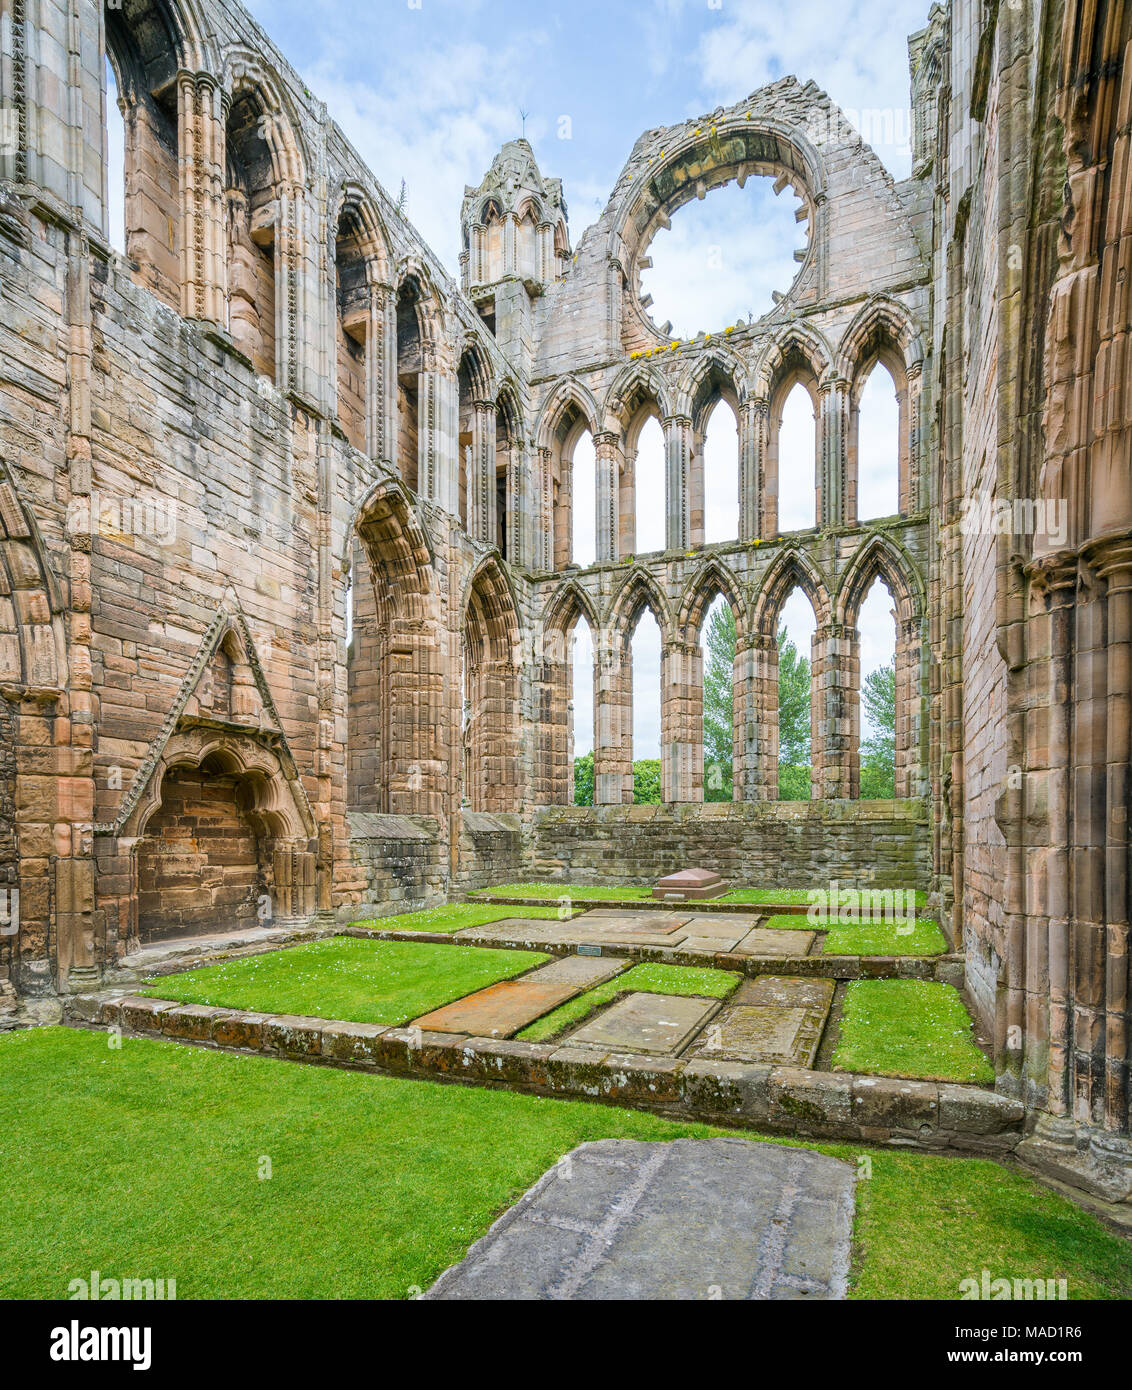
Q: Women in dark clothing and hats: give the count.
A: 0